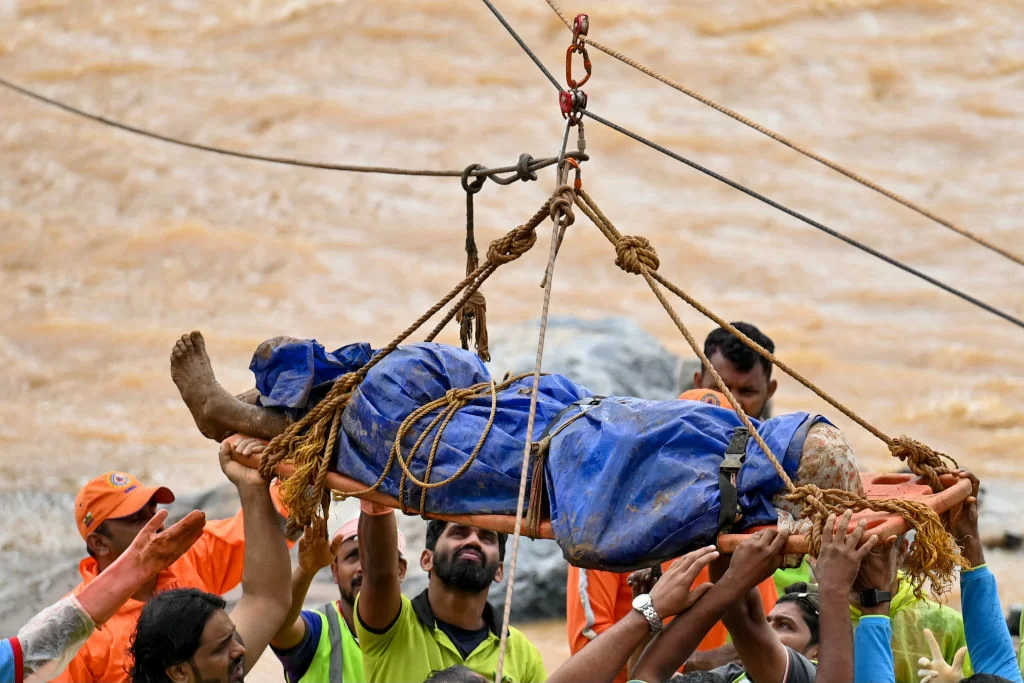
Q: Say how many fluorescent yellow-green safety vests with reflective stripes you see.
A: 1